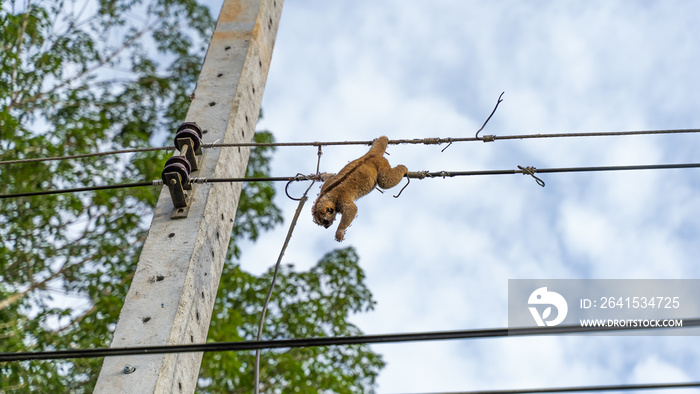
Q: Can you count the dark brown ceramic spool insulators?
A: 2